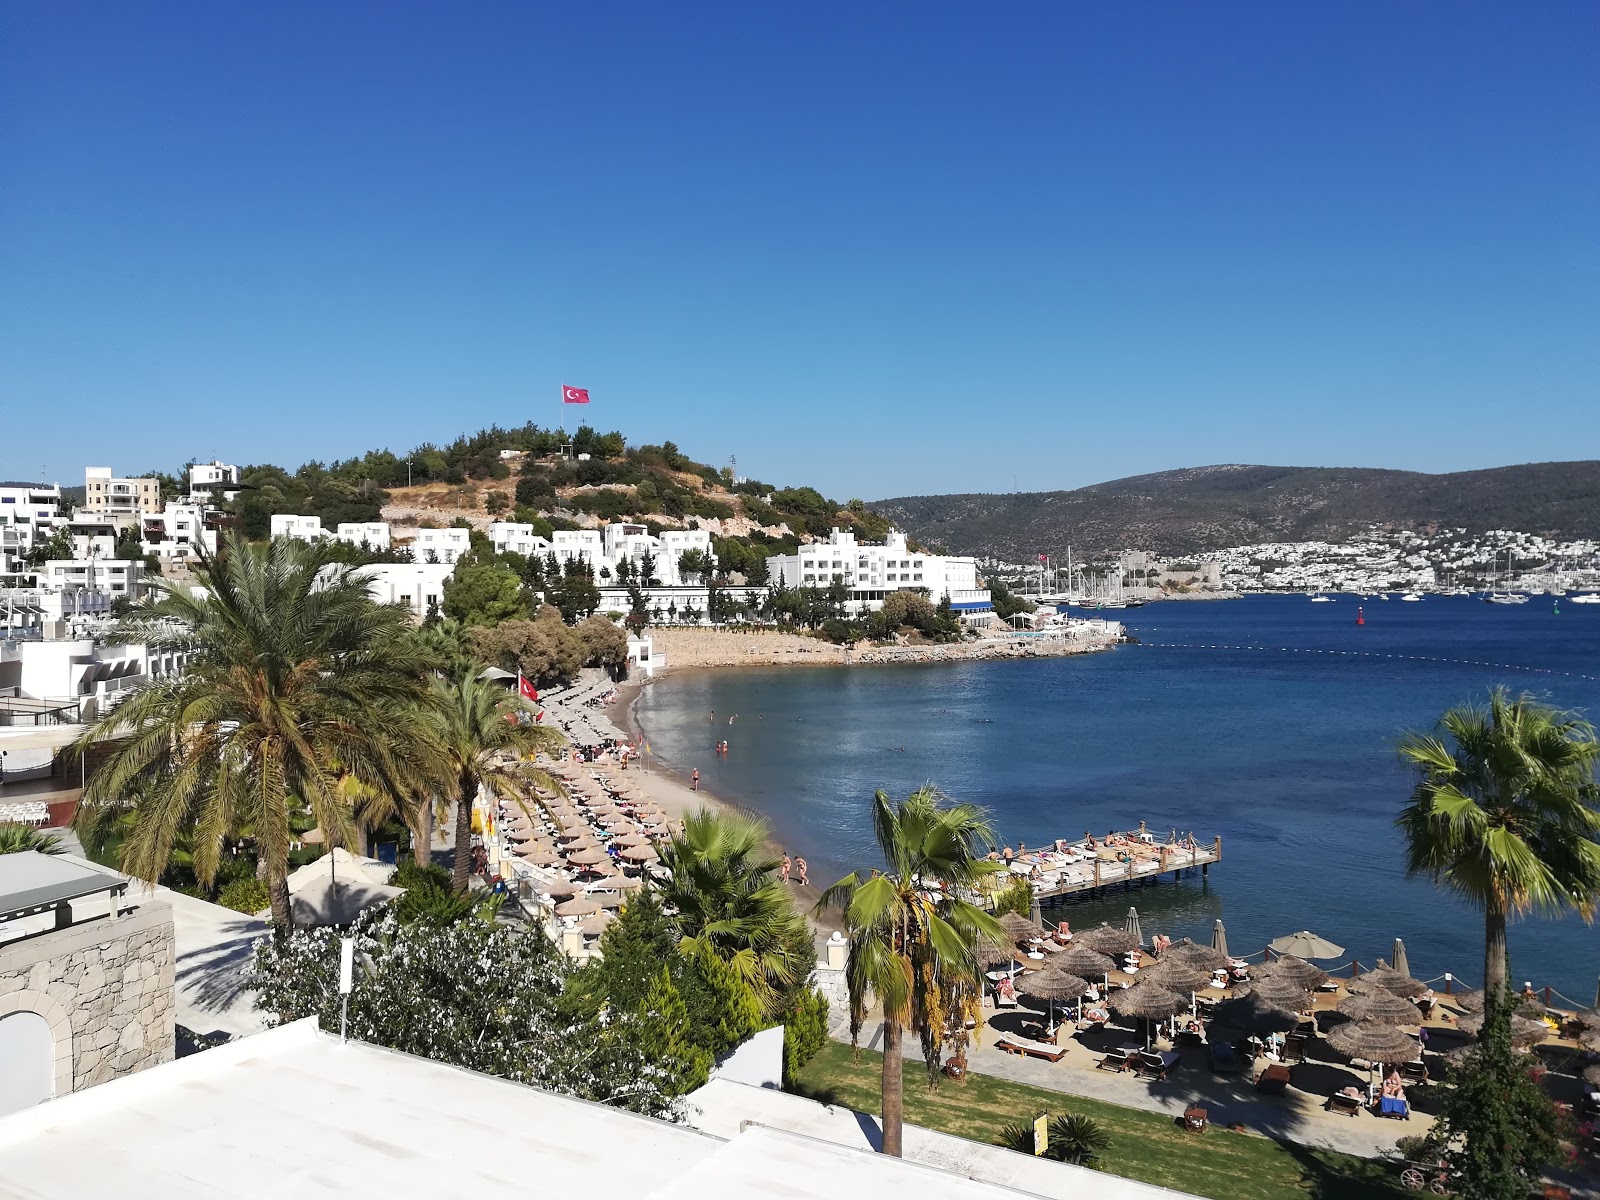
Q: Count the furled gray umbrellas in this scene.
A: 4